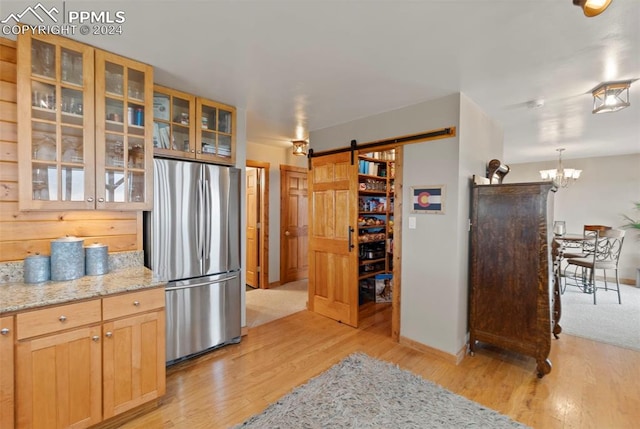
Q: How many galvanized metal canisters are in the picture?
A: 3